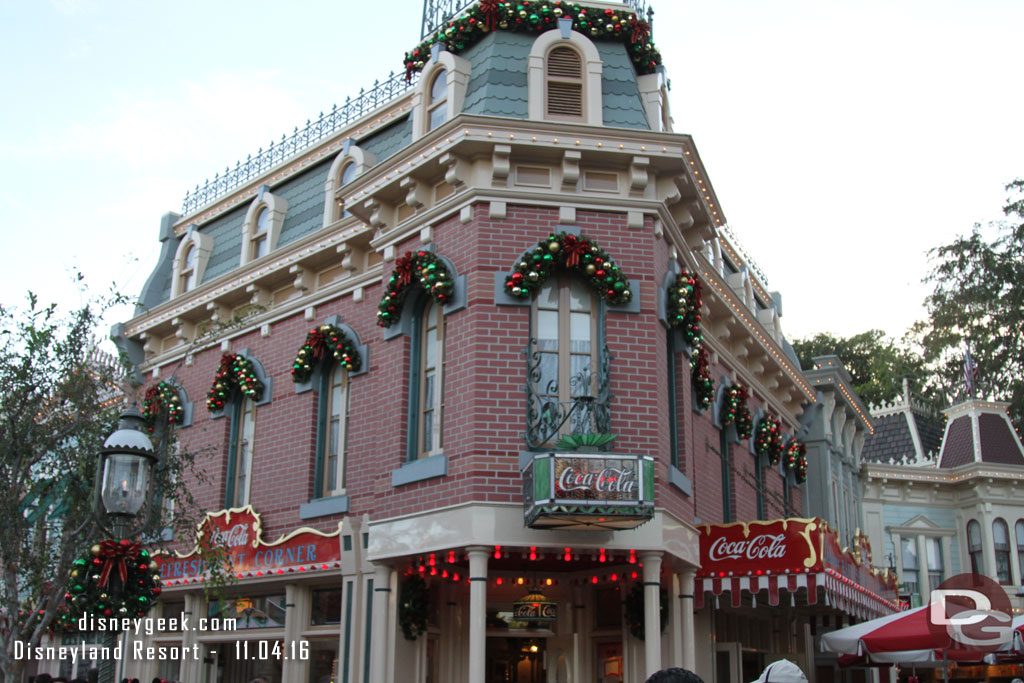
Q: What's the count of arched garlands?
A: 10